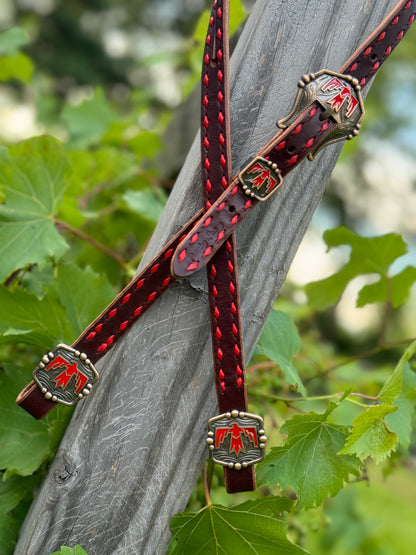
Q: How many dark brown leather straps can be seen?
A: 2